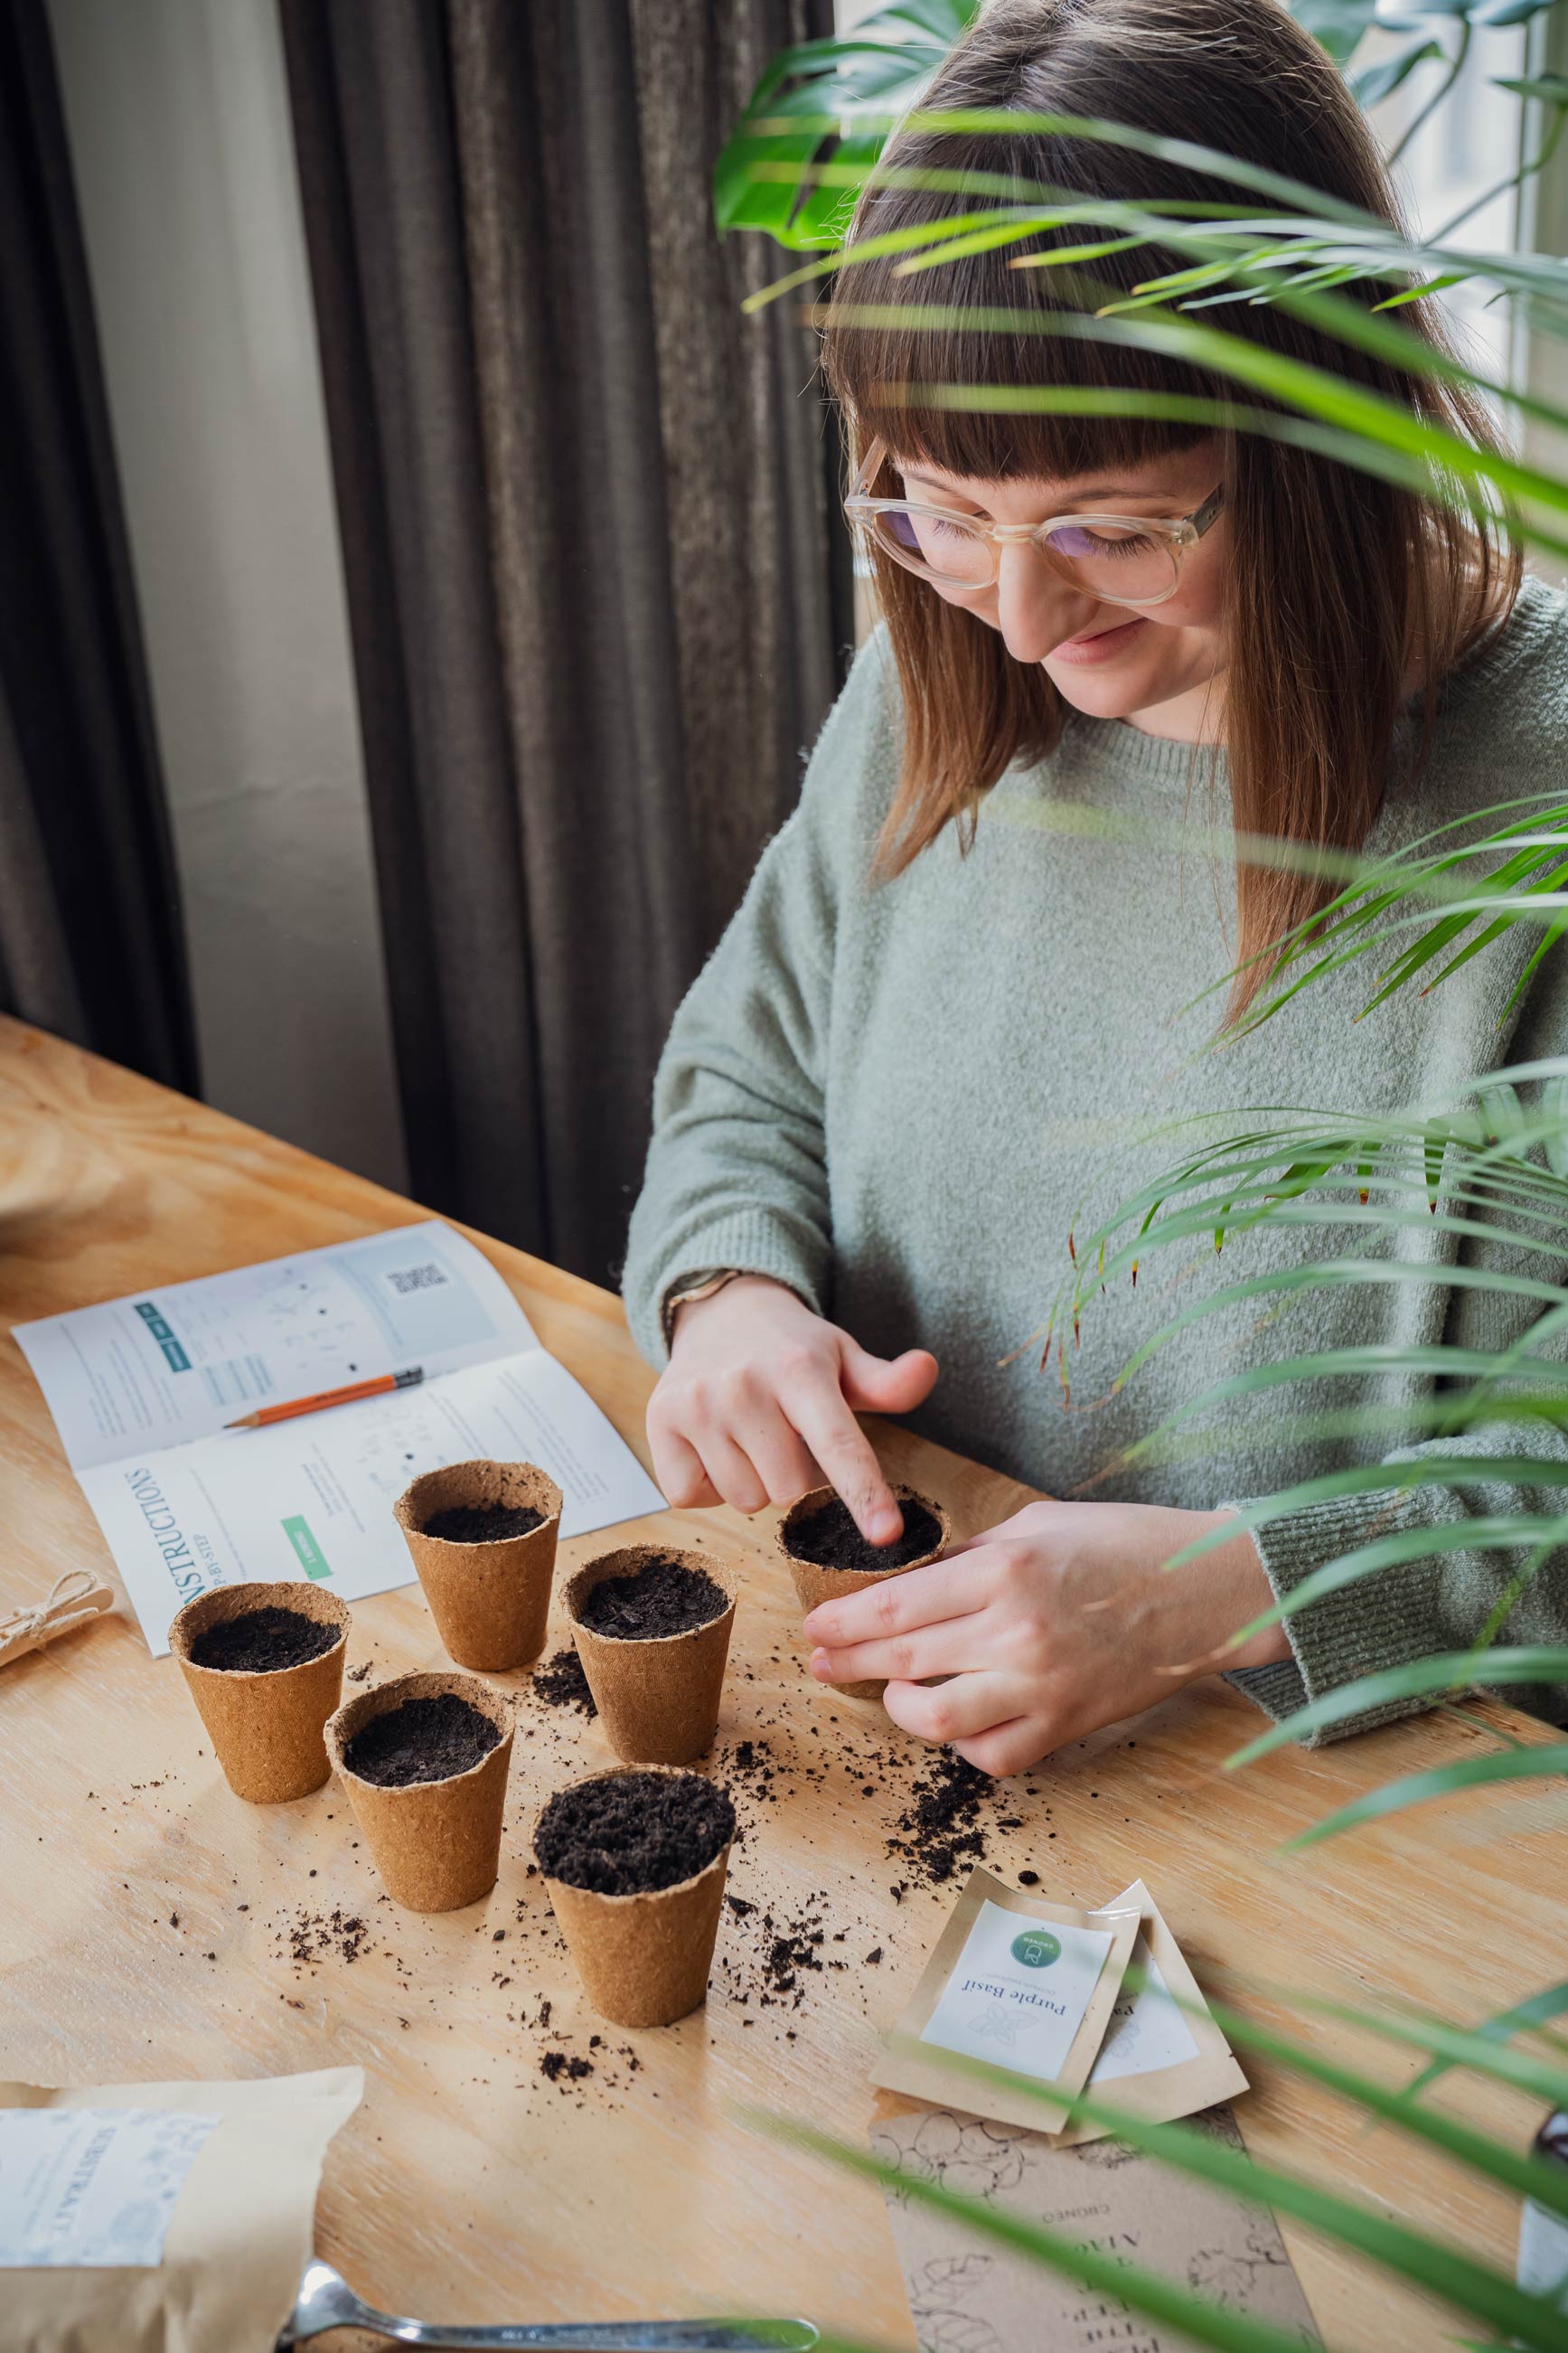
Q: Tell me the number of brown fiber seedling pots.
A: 6